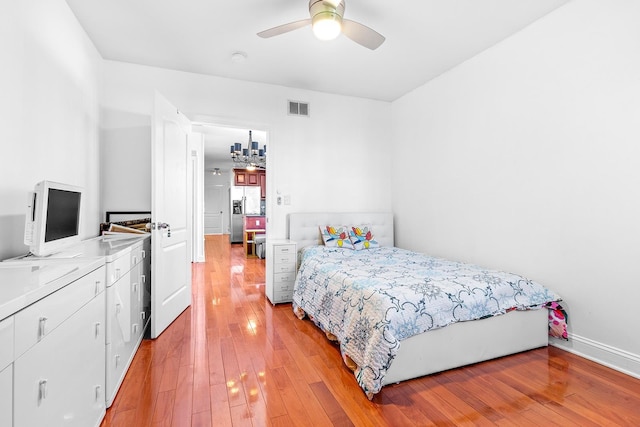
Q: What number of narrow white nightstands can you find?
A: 1